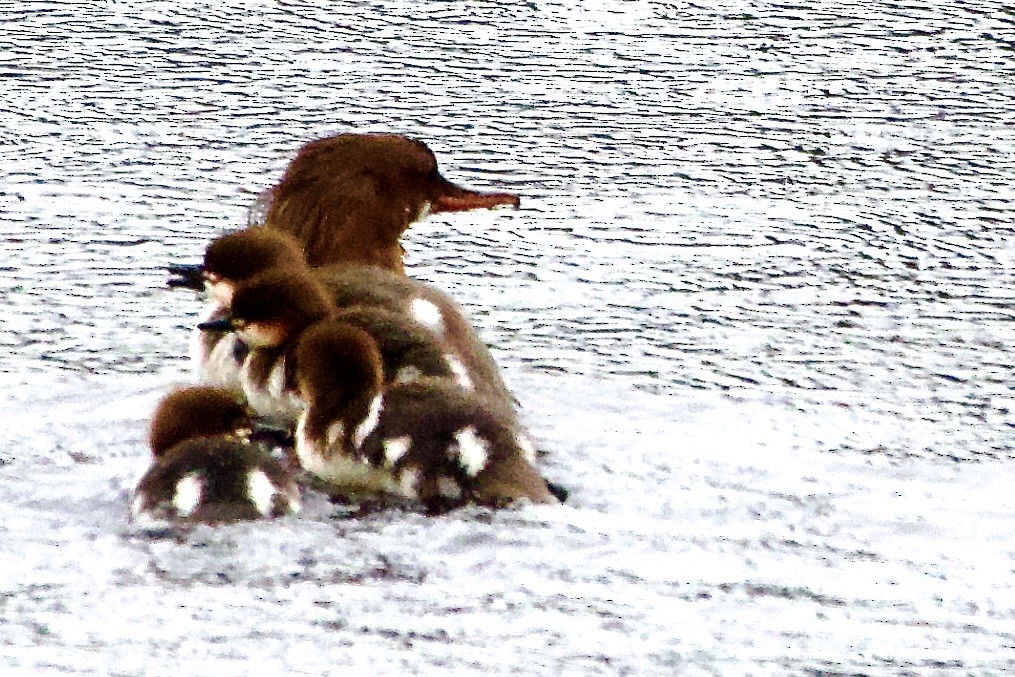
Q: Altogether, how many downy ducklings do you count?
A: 4